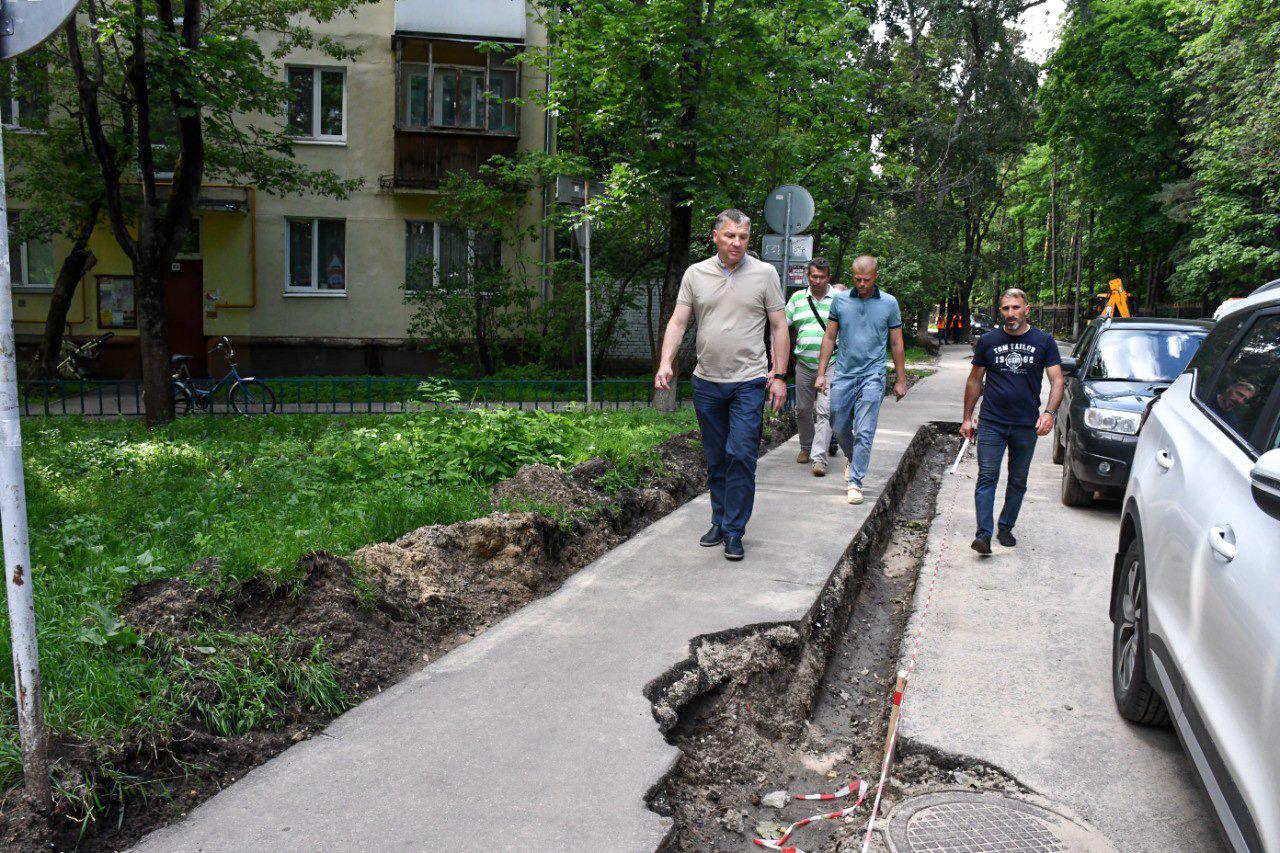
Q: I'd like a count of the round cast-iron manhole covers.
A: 1